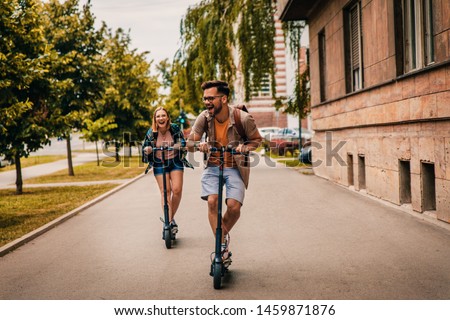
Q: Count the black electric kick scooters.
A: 2